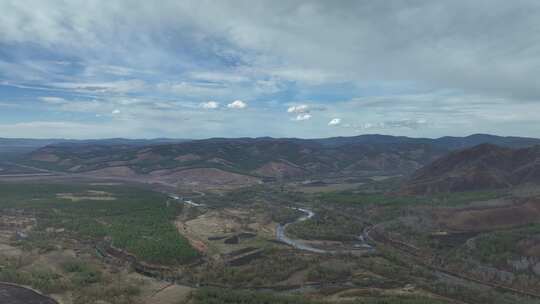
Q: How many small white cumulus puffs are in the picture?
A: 5